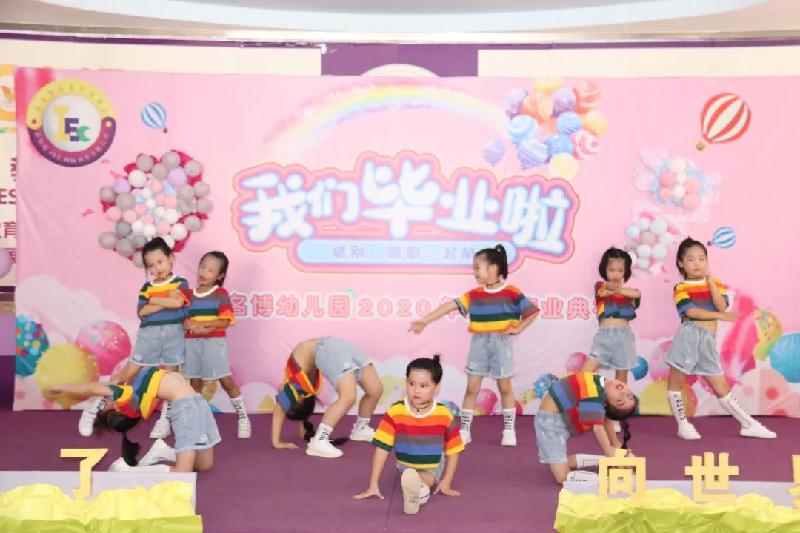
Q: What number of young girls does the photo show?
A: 9